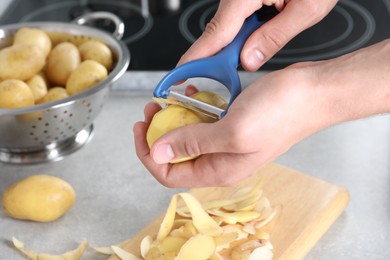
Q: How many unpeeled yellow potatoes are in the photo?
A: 9